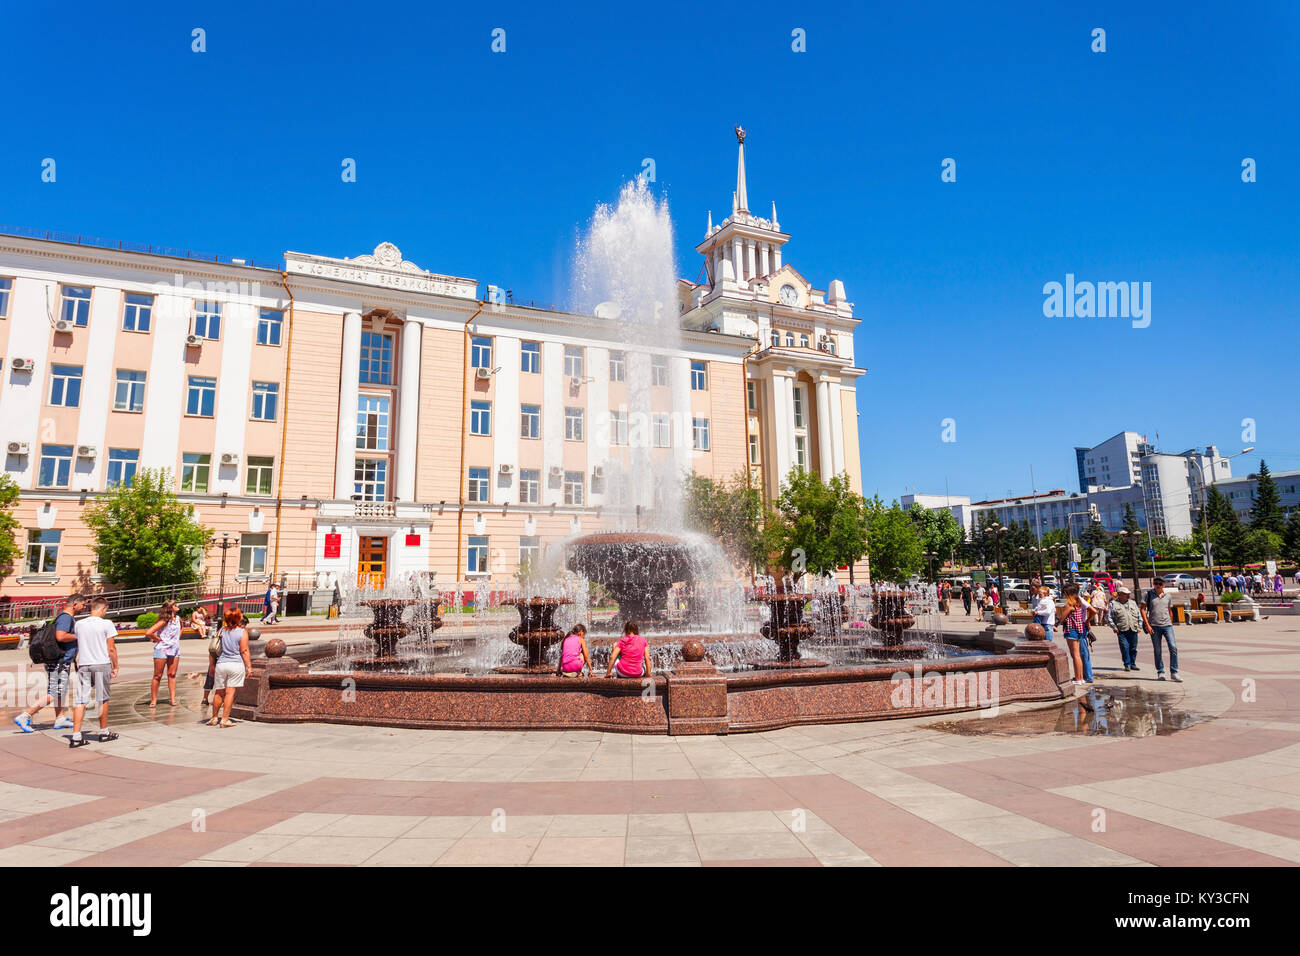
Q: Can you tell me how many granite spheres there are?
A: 5